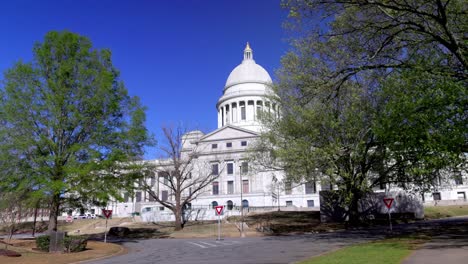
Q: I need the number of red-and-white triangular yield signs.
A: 3